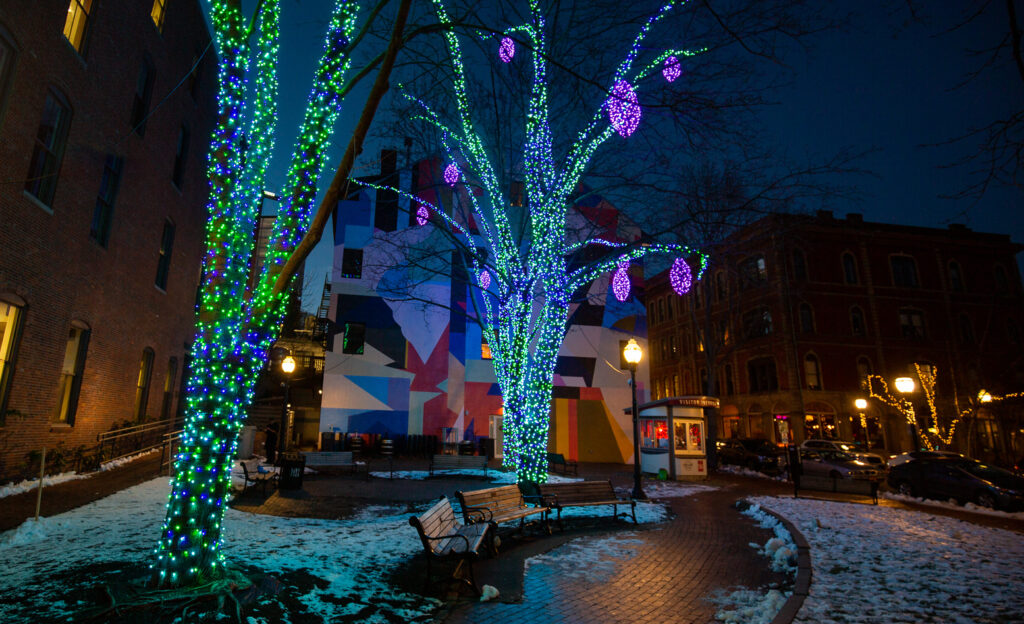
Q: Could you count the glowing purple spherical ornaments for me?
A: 8